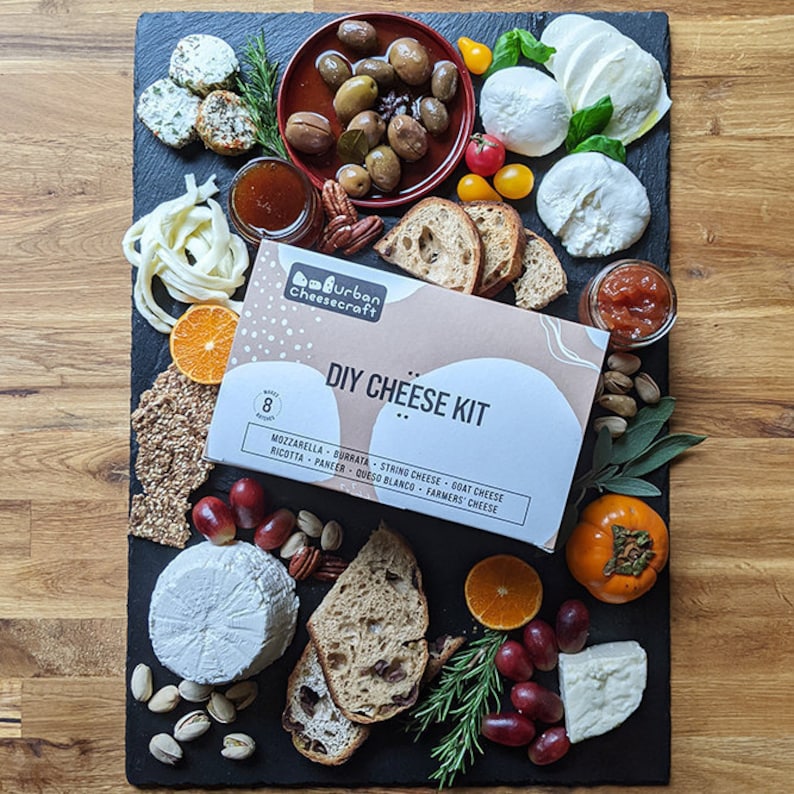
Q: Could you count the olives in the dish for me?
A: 12